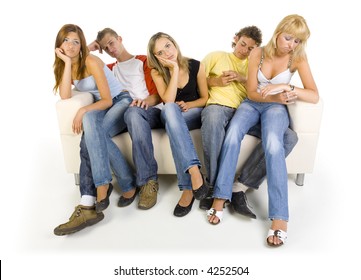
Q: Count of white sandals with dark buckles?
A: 2